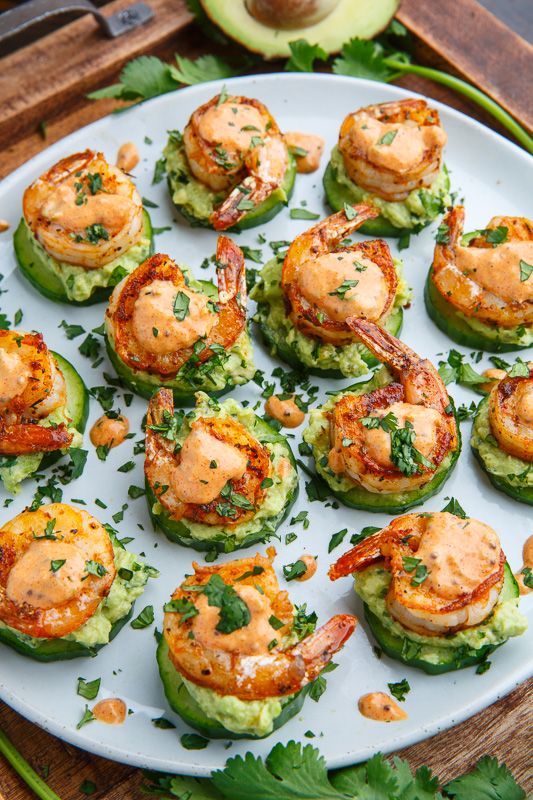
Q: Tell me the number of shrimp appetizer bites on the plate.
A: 13